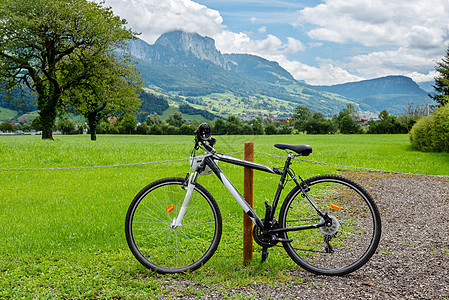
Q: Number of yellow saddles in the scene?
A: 0